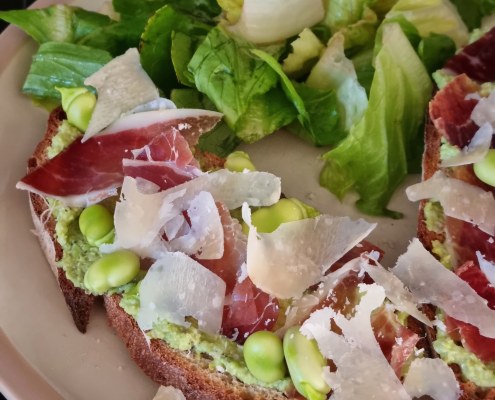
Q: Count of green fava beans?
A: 8